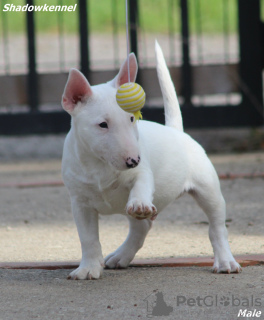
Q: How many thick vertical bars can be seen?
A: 5